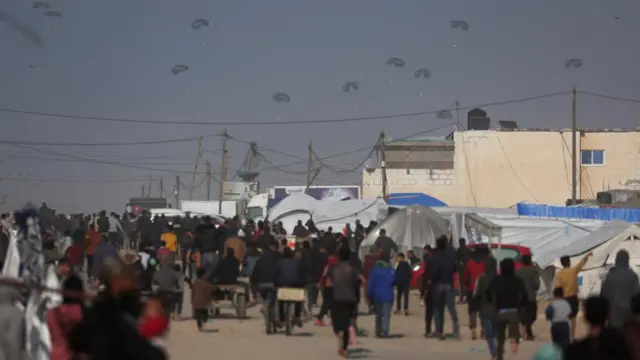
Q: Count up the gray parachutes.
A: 11